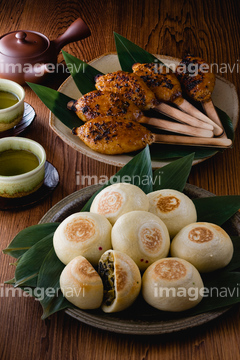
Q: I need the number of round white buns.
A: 7